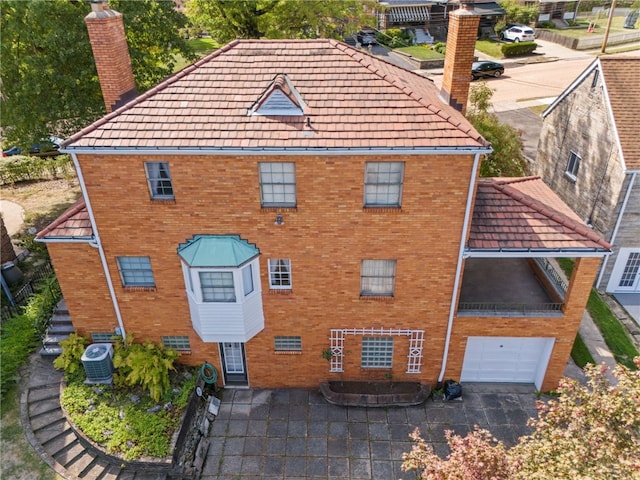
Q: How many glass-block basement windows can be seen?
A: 4